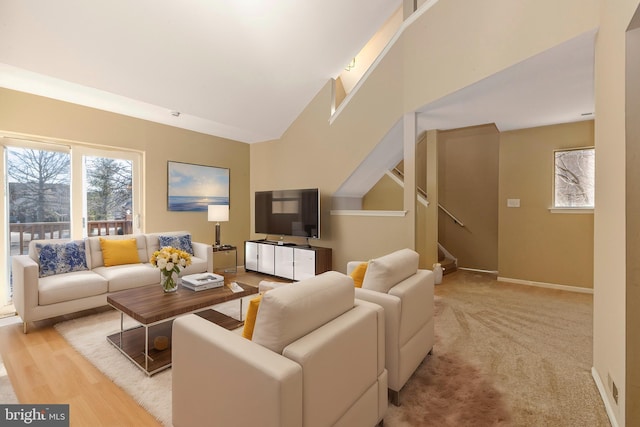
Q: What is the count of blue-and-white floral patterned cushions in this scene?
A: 2